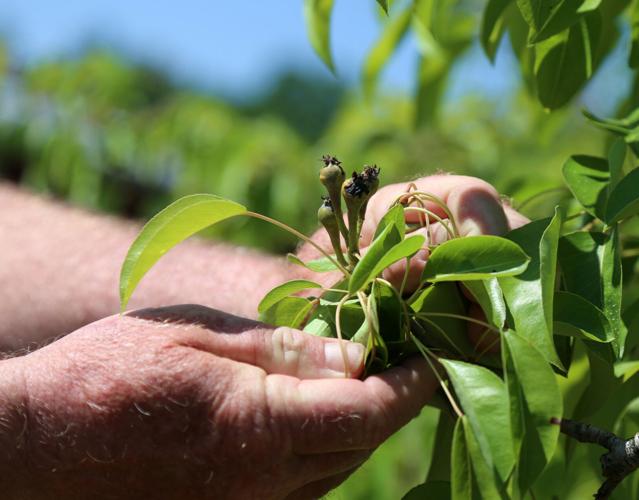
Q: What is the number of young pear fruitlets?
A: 4